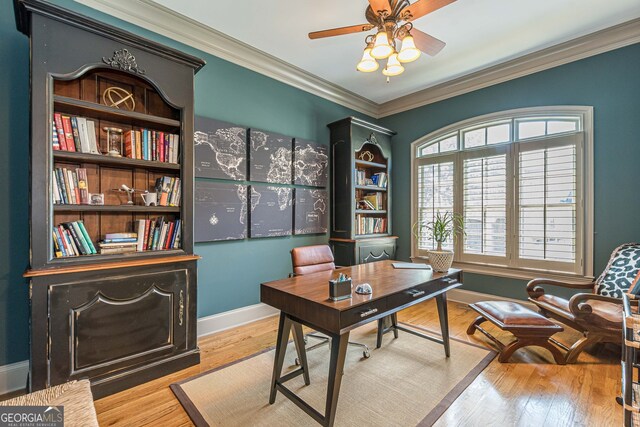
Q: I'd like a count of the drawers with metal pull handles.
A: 3